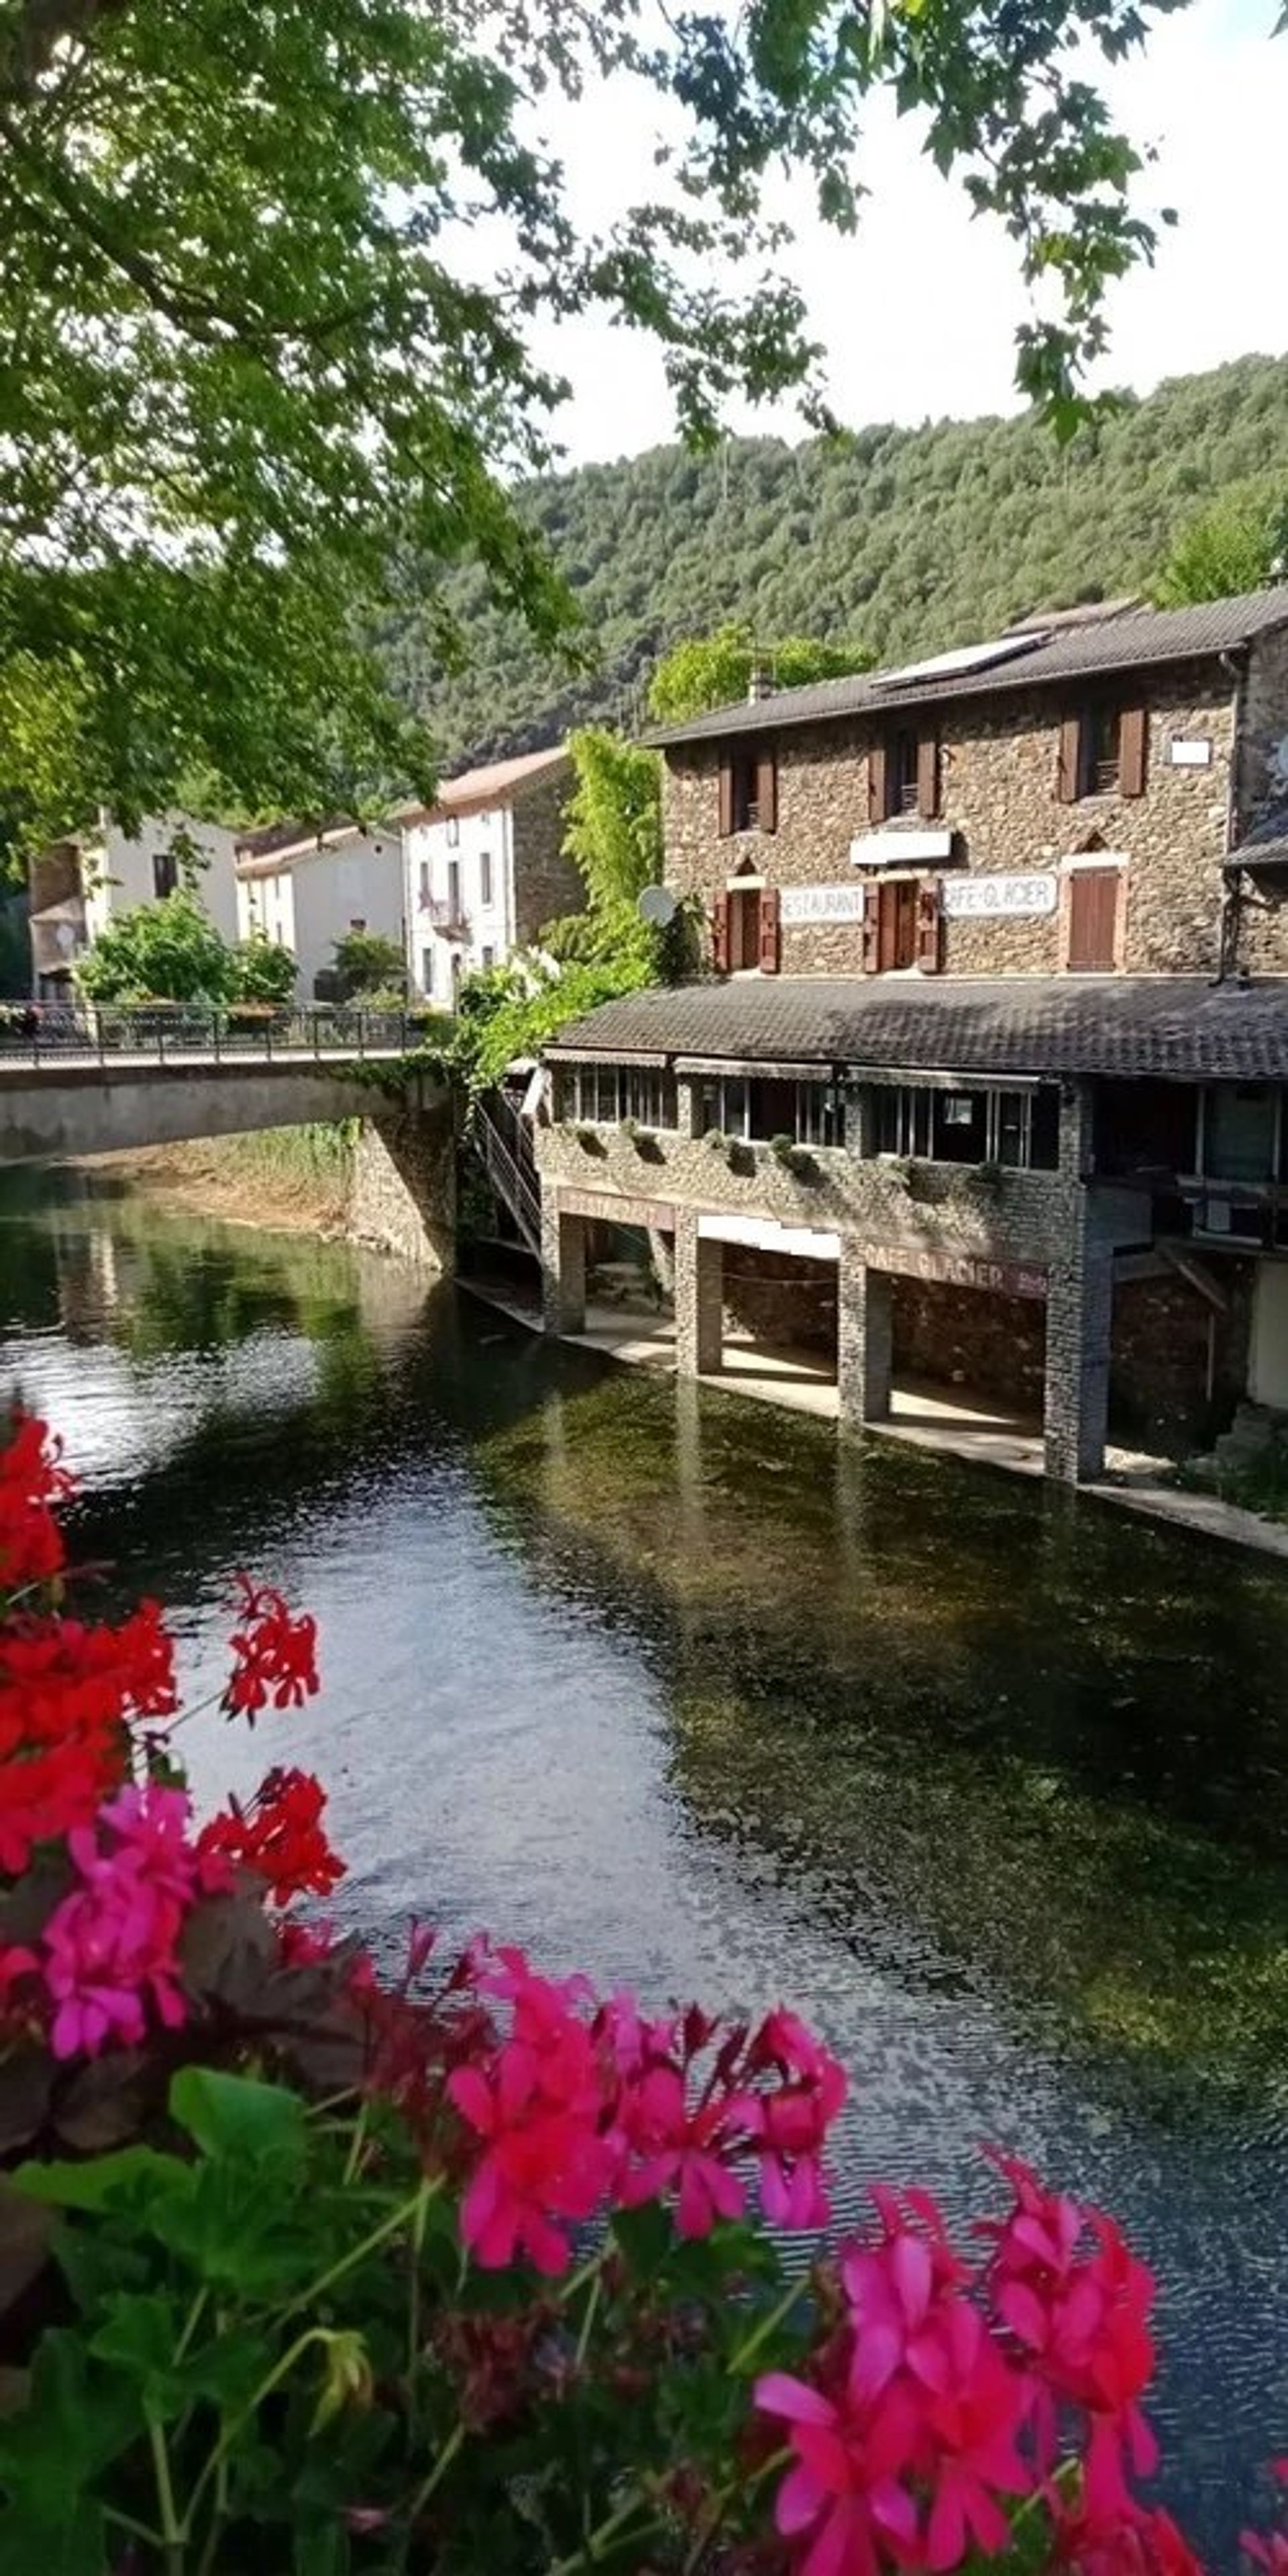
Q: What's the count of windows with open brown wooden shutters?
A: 5